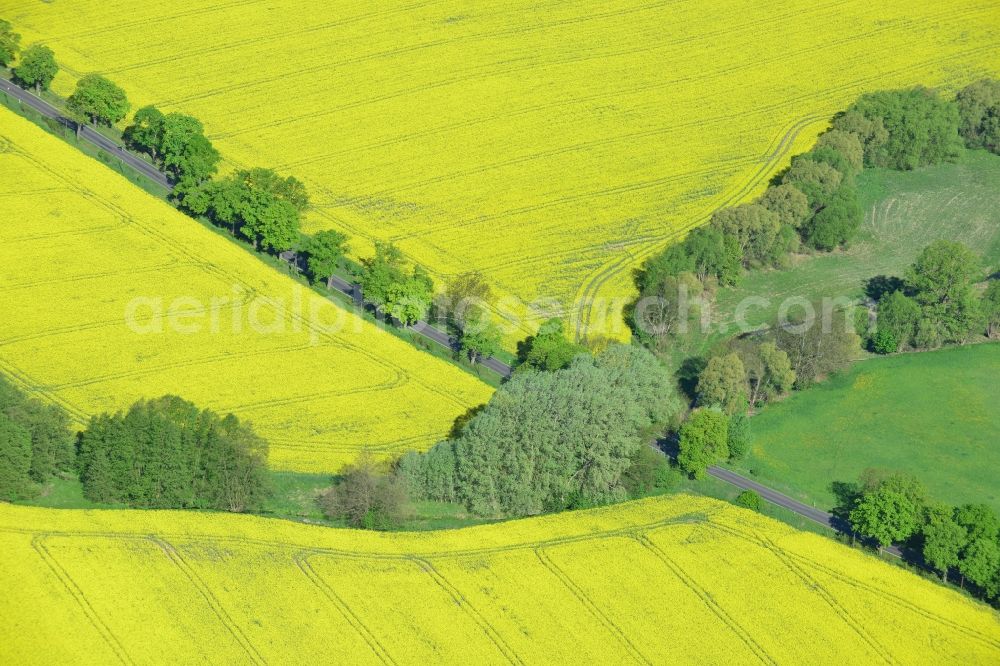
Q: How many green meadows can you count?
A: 2